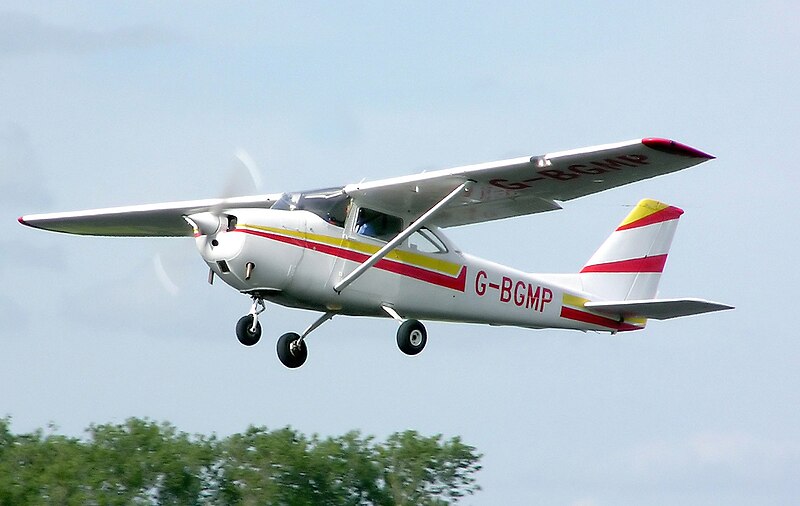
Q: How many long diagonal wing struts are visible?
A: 1